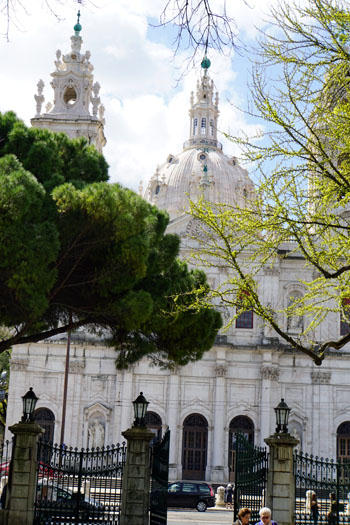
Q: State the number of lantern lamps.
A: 3